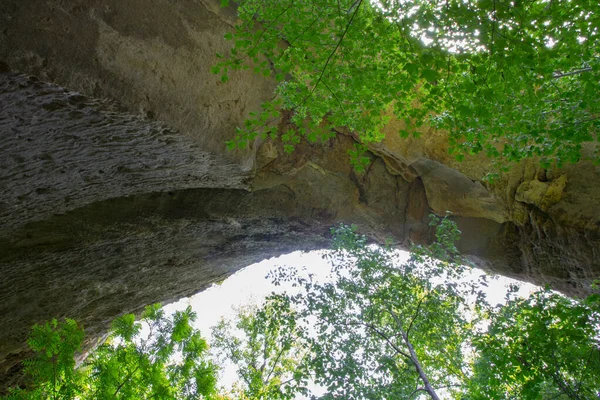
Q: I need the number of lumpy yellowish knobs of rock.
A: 1